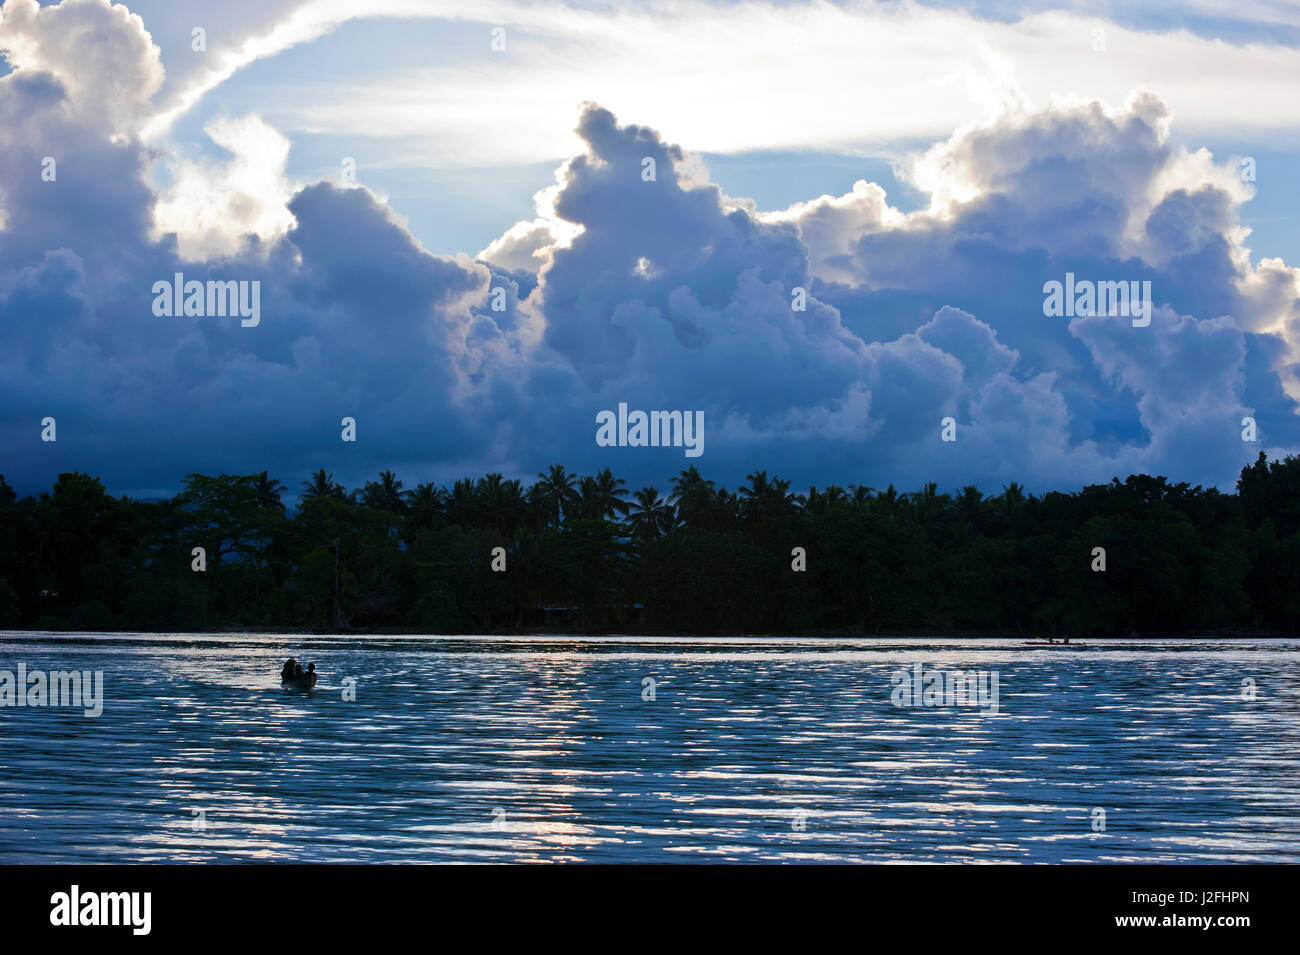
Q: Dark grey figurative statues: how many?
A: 0